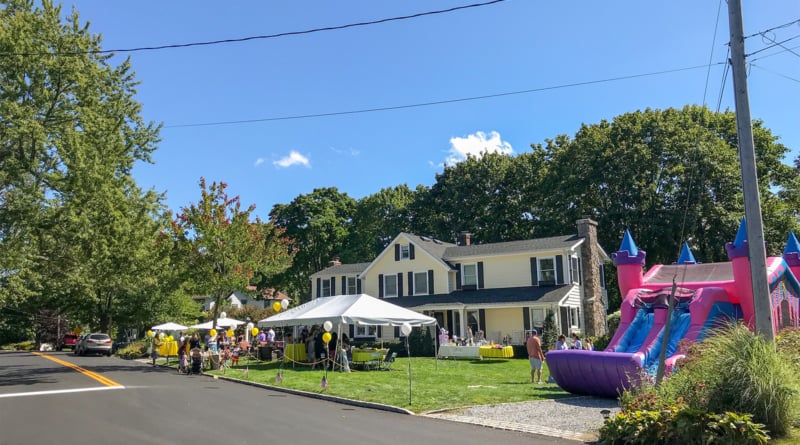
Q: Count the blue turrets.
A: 4